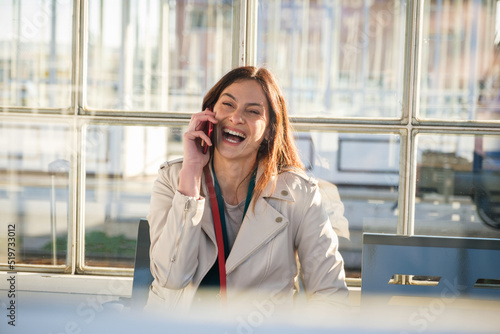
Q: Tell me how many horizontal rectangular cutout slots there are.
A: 2